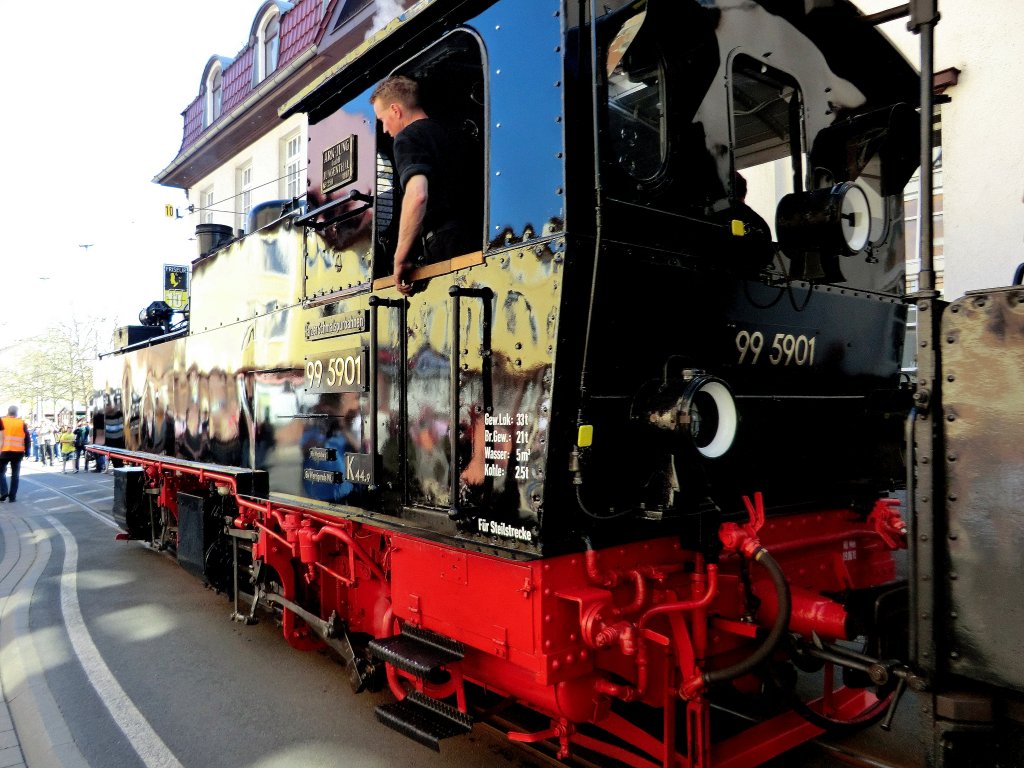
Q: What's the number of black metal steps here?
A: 2